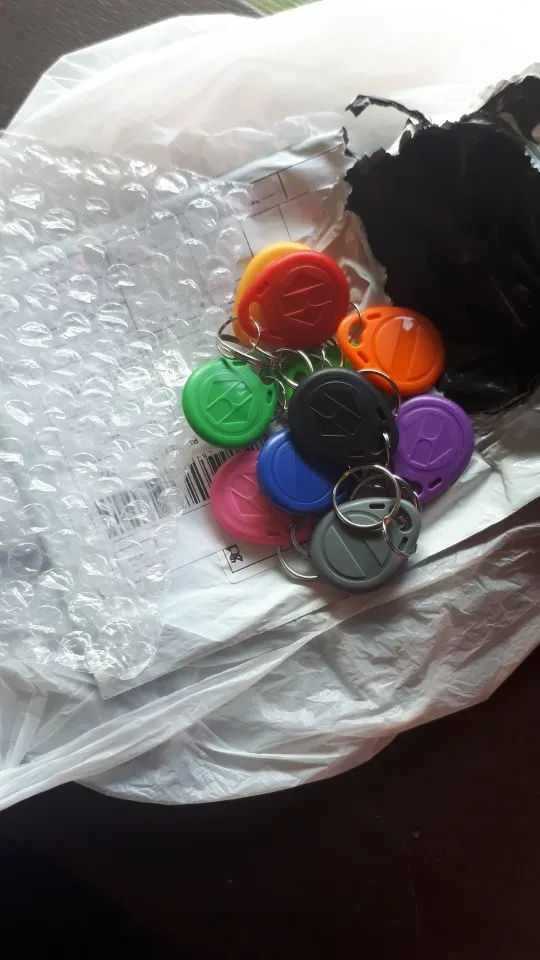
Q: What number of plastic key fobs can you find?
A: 10